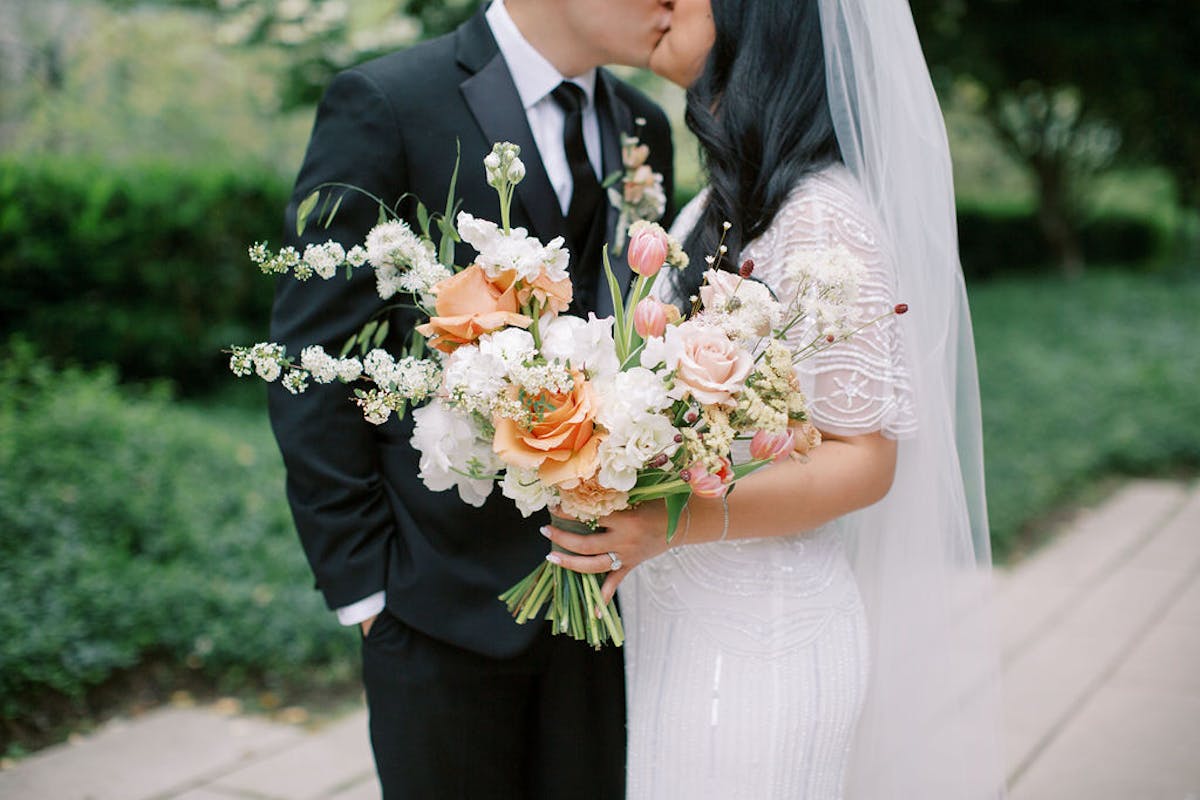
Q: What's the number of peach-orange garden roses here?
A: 2